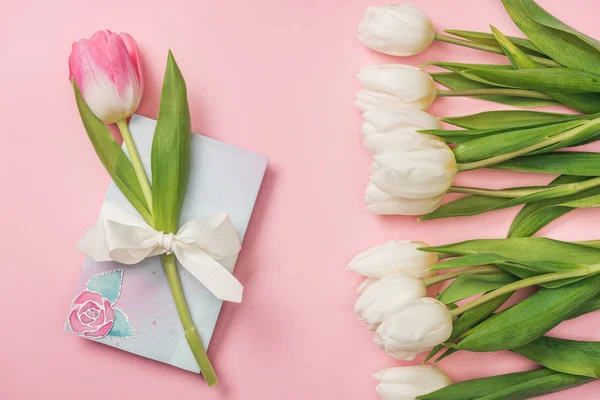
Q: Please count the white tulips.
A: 9